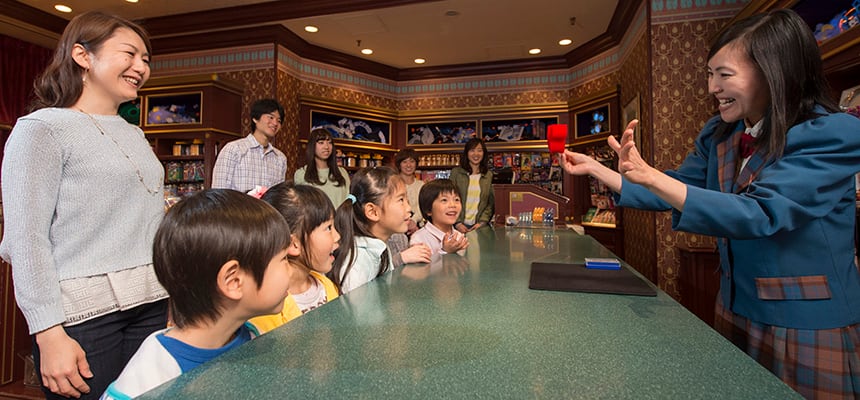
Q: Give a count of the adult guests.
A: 5